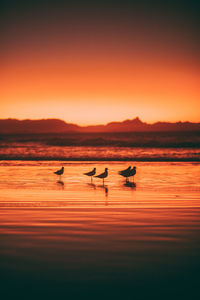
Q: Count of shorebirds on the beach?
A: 5